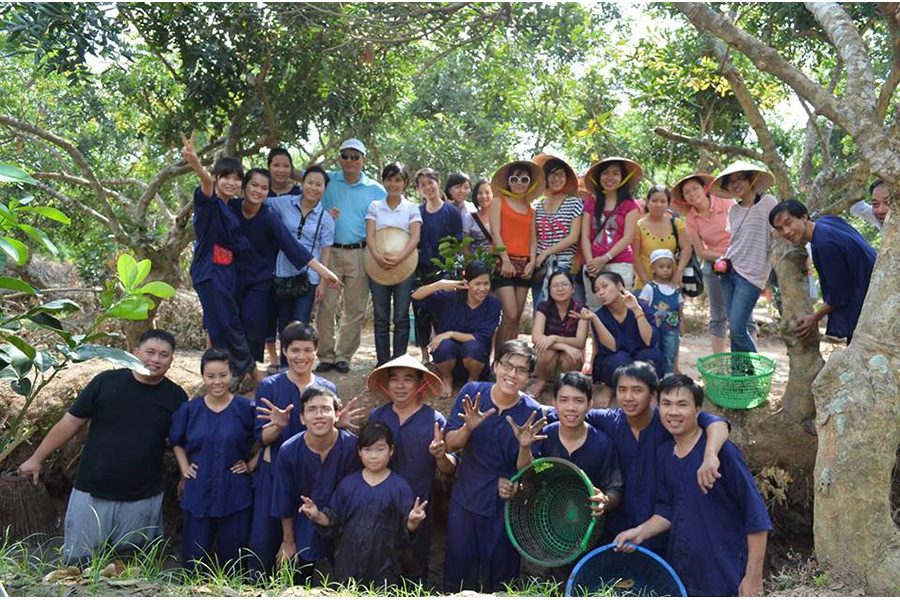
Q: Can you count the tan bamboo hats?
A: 7